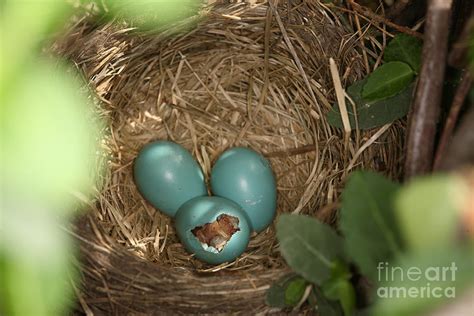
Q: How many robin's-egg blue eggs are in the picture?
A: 3